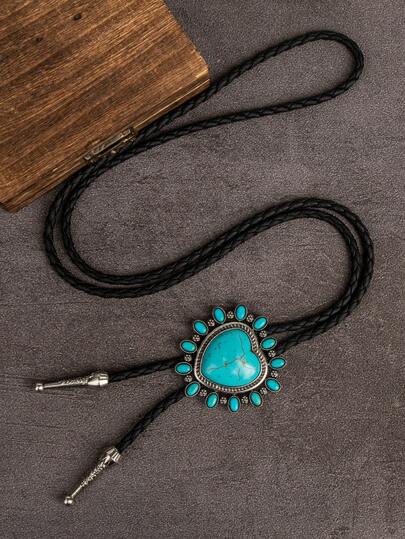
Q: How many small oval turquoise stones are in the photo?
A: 13